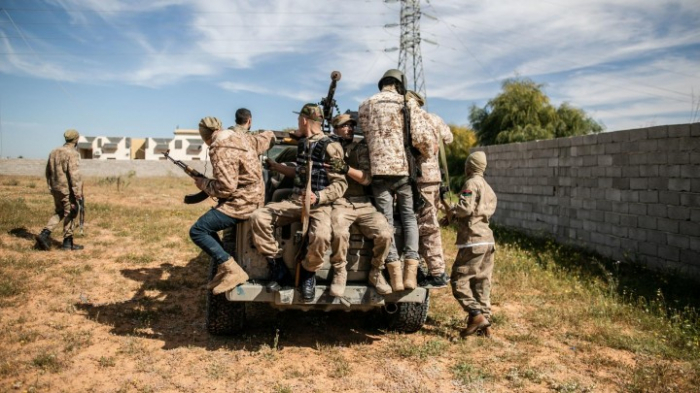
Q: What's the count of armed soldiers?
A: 8